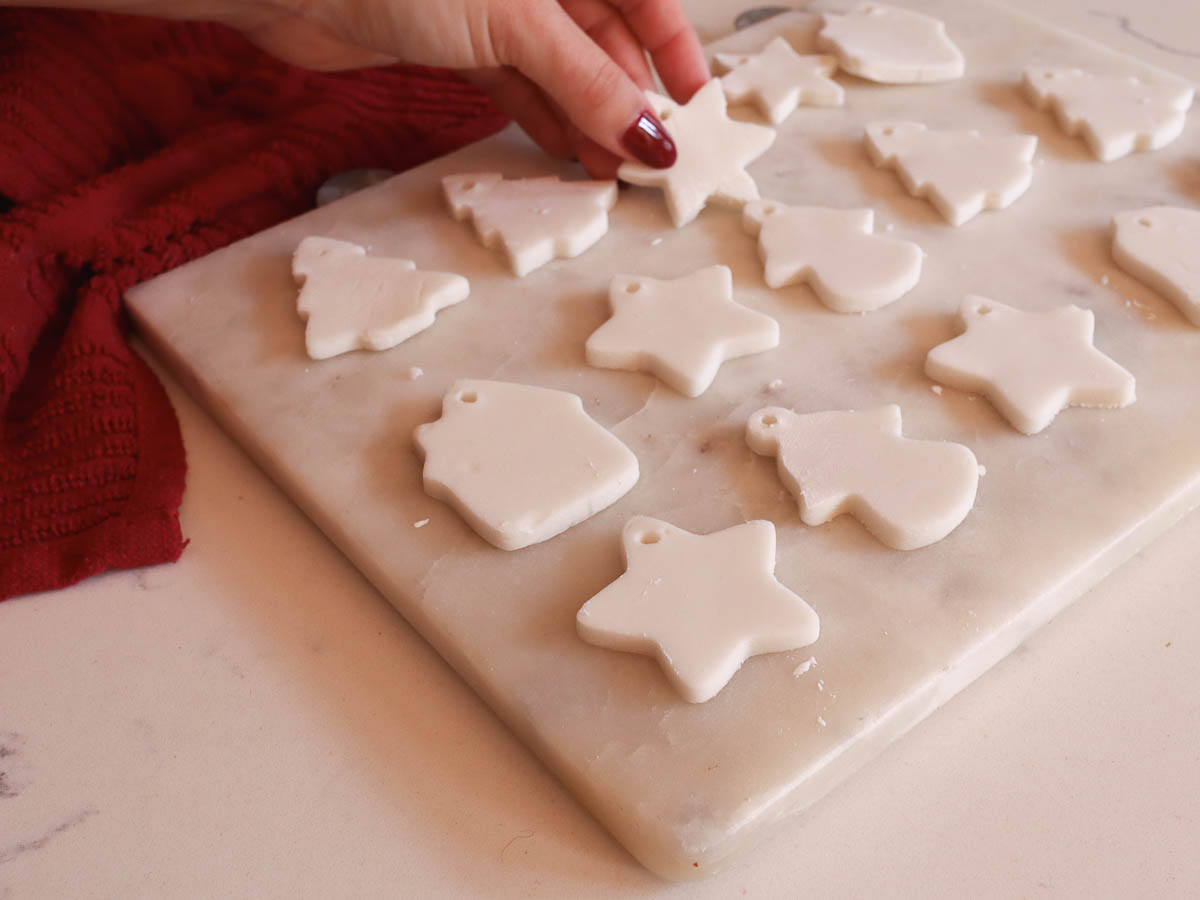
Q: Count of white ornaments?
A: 14